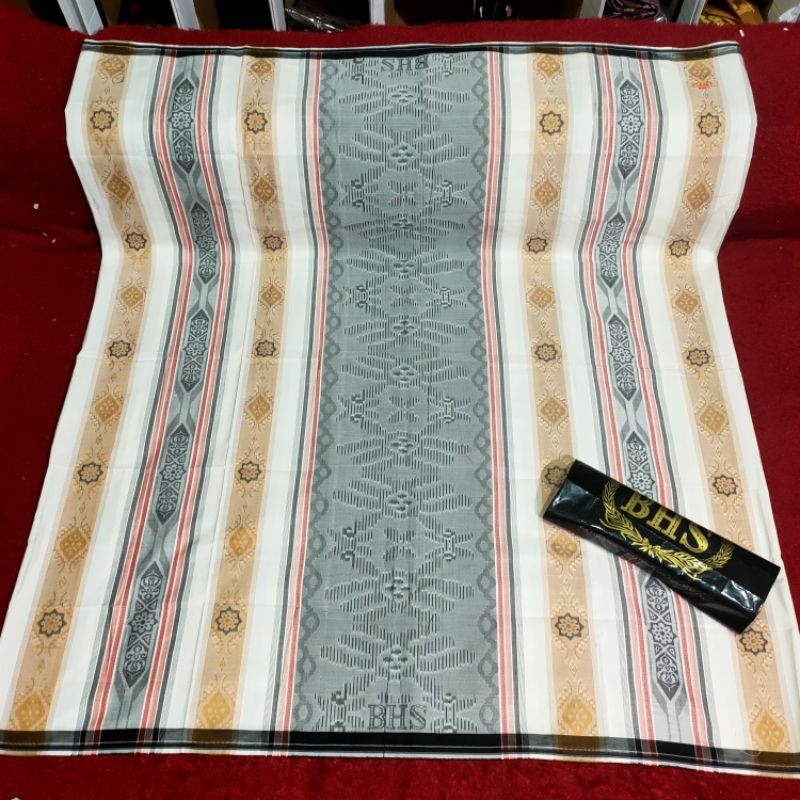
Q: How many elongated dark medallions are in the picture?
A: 10